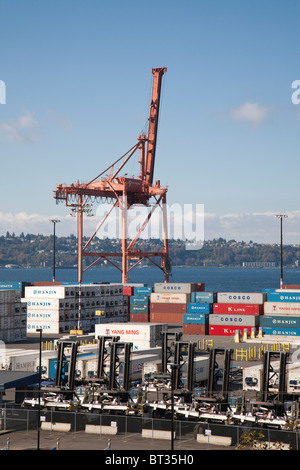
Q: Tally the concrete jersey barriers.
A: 5